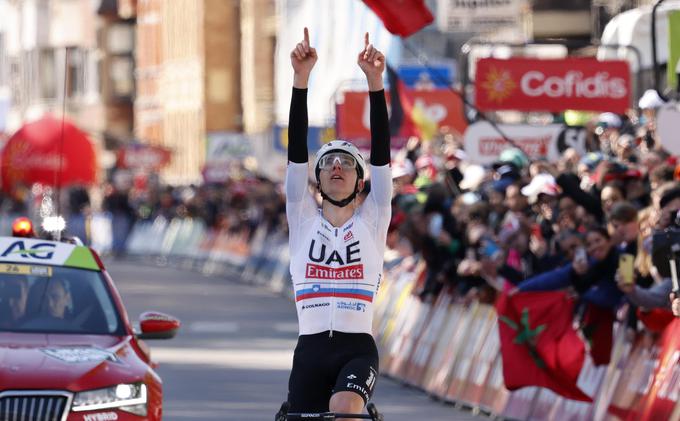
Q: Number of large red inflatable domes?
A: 1